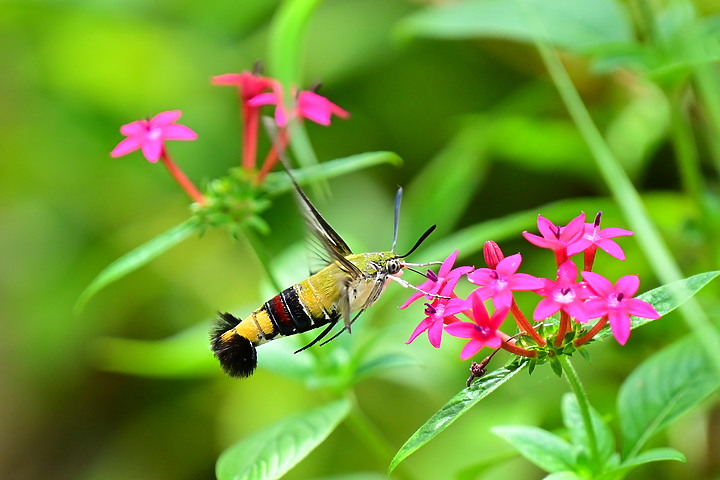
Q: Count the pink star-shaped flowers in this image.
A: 11